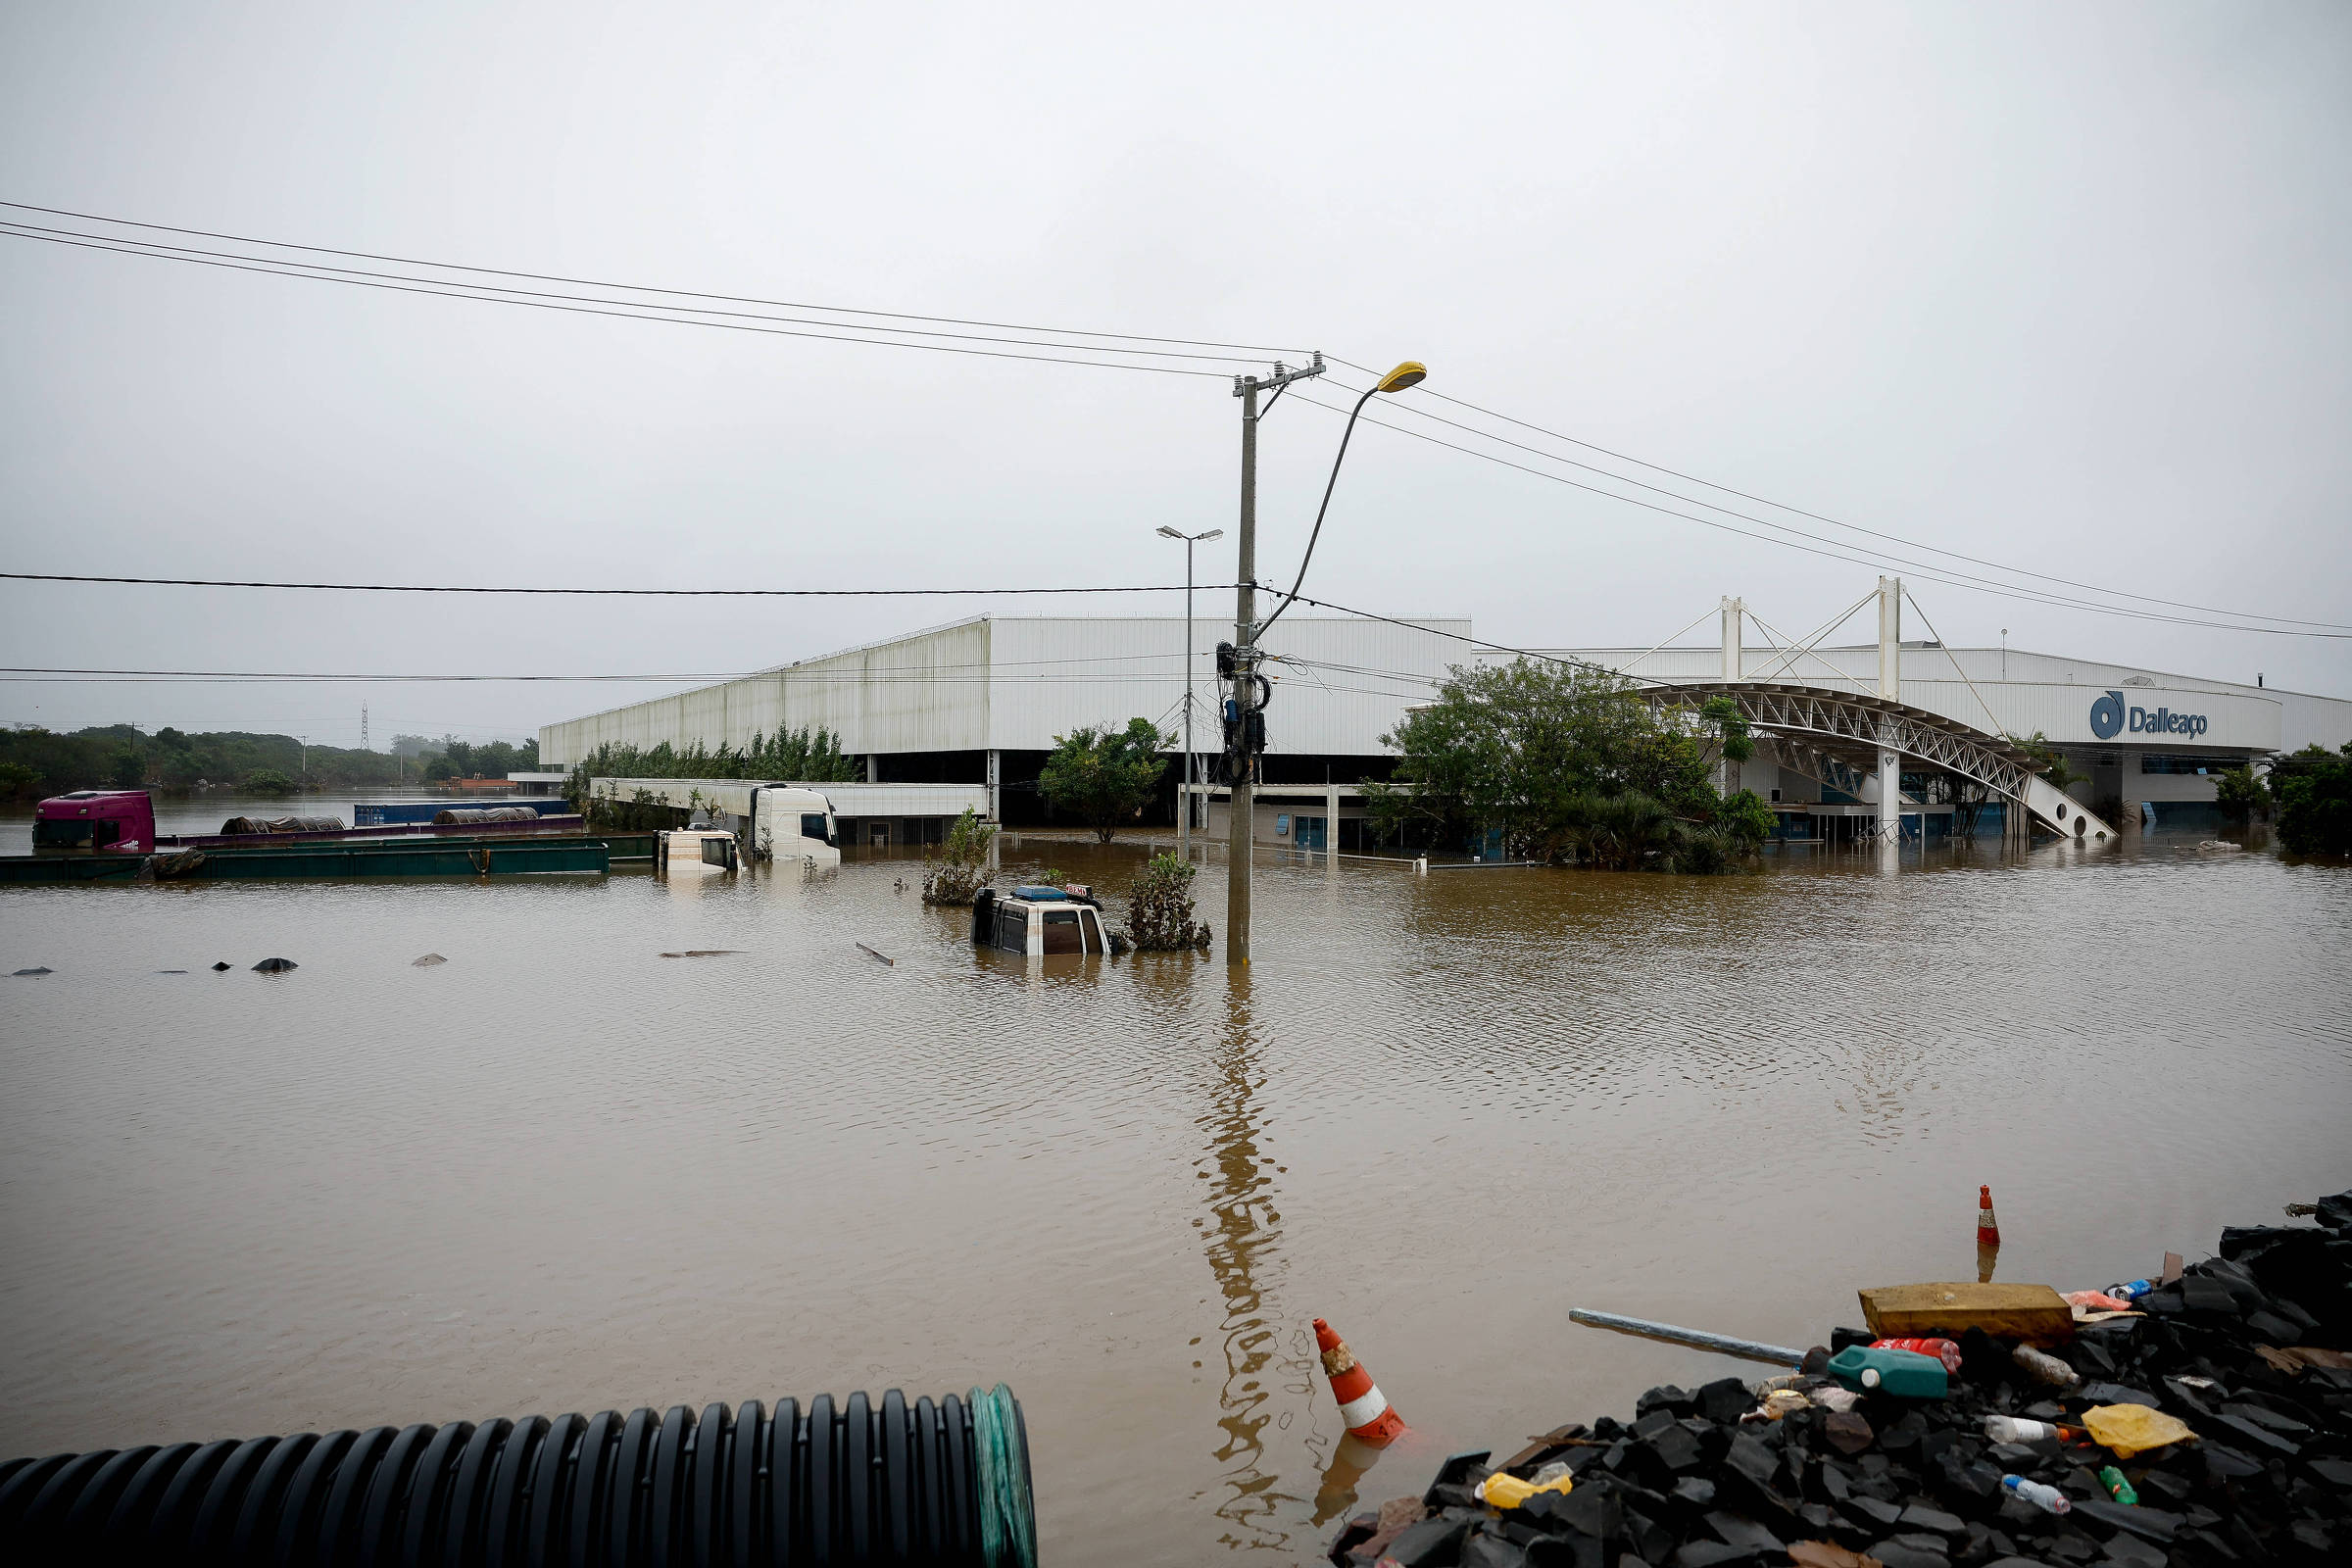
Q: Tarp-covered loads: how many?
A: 2